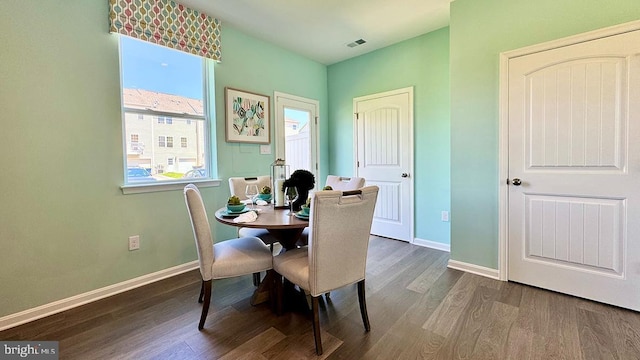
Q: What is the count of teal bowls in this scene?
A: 3